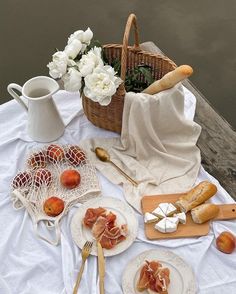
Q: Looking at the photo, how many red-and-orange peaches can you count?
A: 8